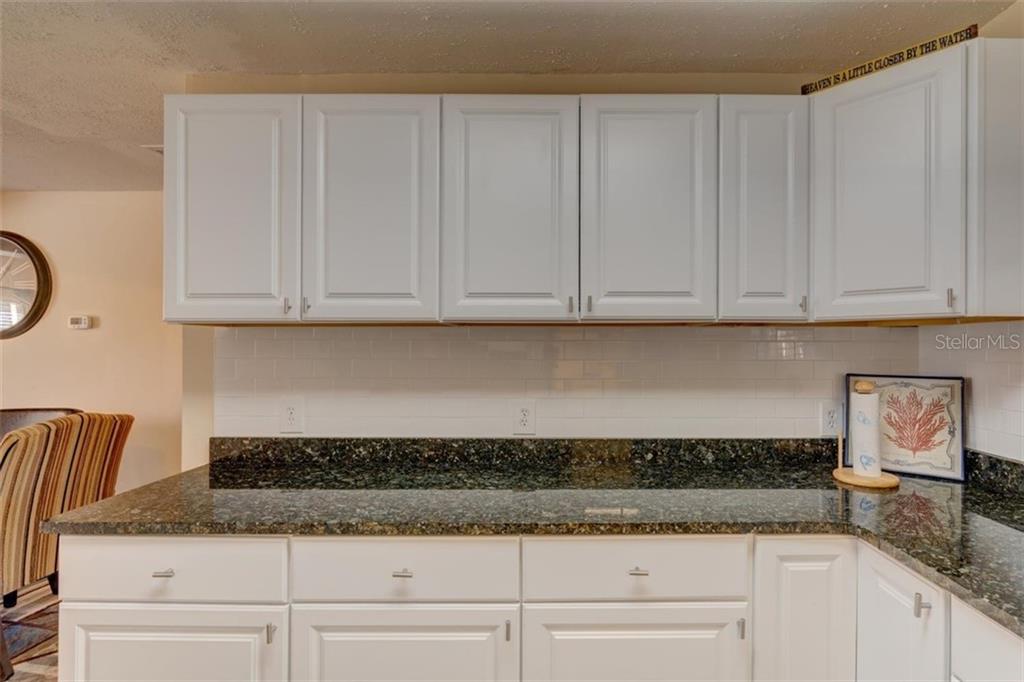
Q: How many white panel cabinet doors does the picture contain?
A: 11